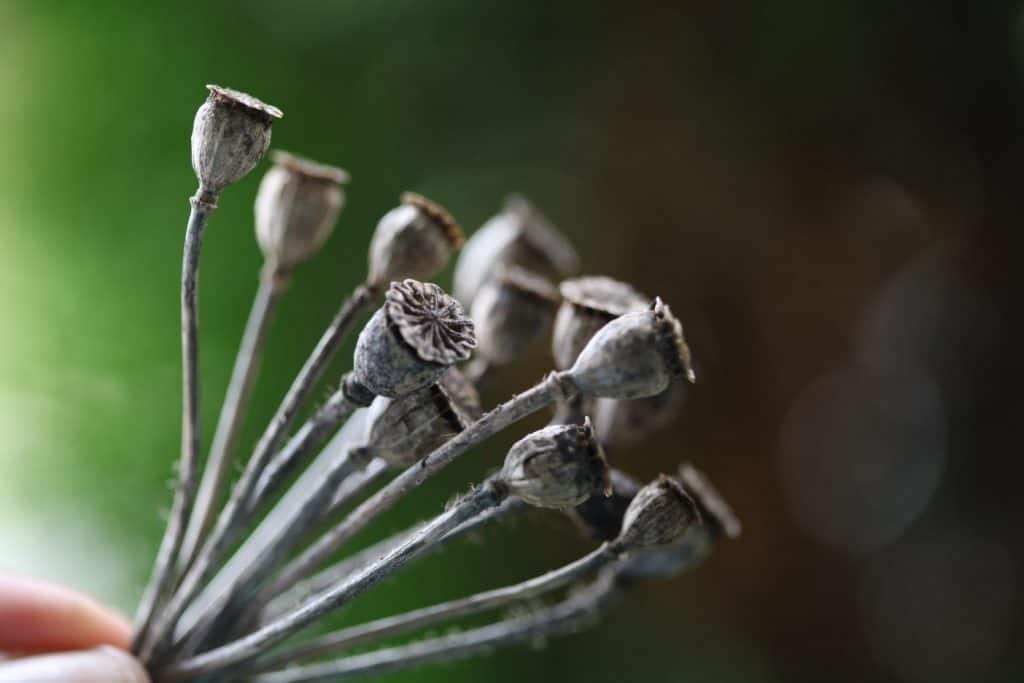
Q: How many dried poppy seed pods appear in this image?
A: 14